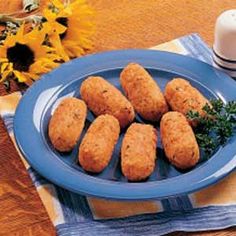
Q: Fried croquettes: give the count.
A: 7